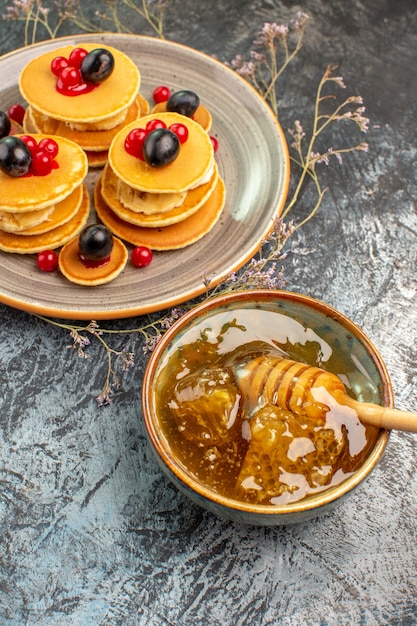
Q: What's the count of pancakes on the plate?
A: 12